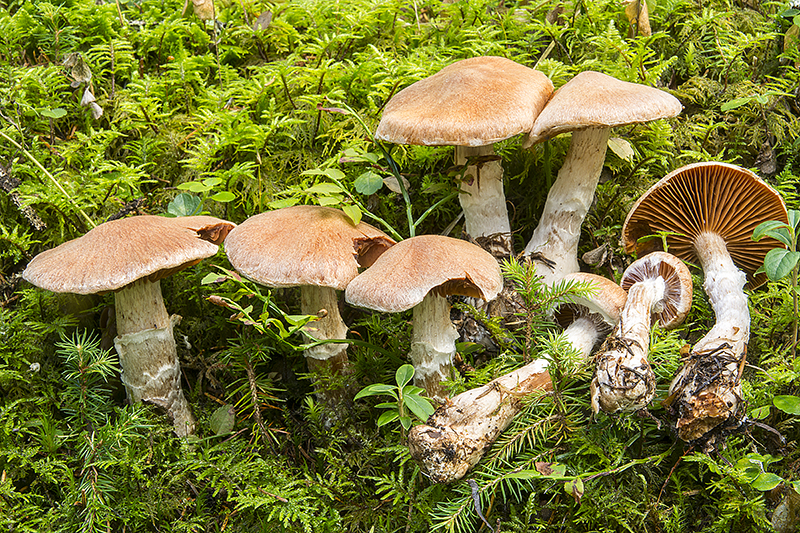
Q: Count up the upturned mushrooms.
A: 3